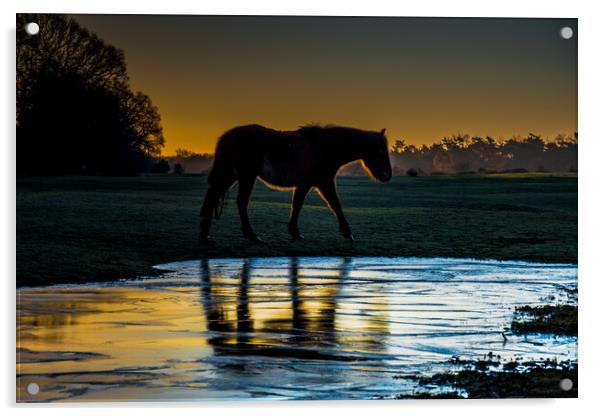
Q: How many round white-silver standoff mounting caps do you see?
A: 4